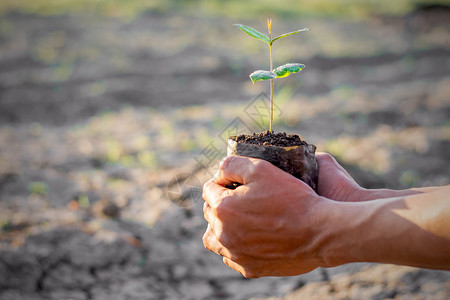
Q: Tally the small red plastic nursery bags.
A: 0